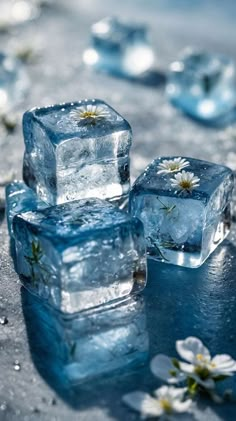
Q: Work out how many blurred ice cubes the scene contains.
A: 3